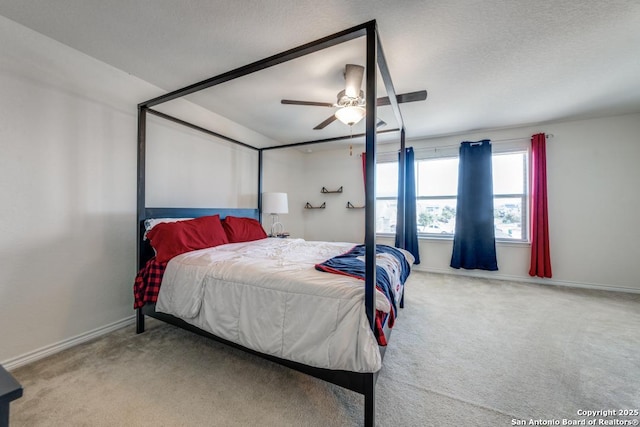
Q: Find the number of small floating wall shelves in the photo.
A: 3